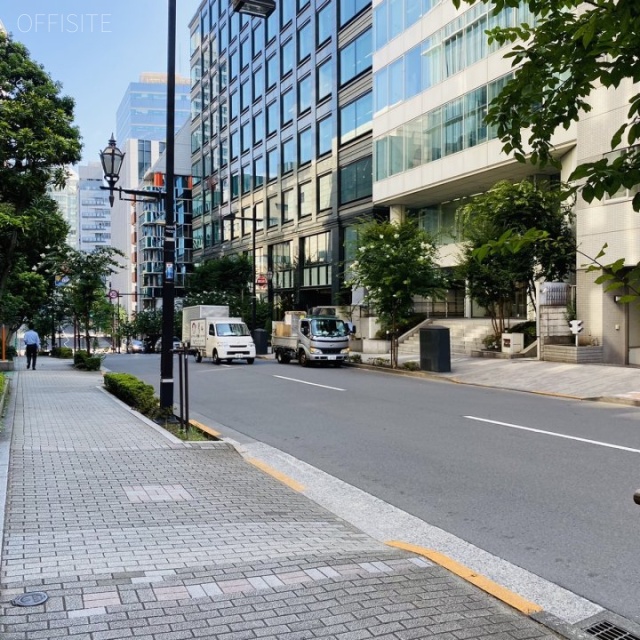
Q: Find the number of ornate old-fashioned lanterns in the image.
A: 1